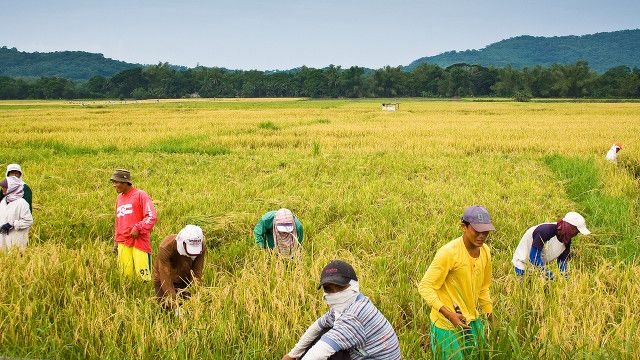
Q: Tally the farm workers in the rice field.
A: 9